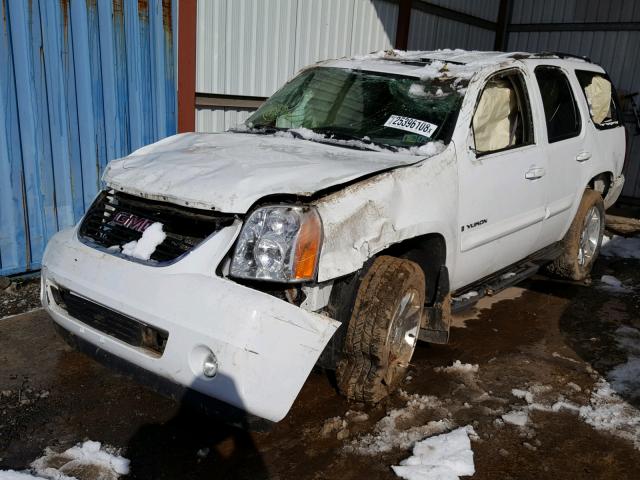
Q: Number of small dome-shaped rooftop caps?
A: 0